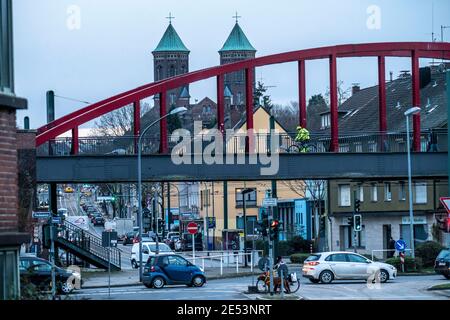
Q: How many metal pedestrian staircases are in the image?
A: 1